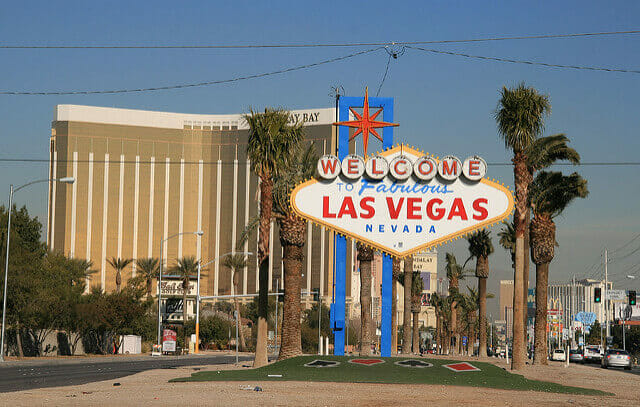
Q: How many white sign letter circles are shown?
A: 7